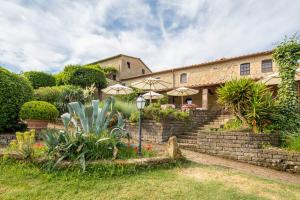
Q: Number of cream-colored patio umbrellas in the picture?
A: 5